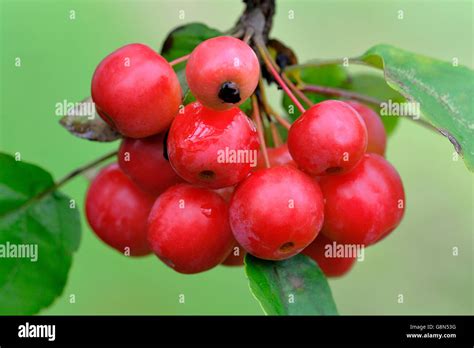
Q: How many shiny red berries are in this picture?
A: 13